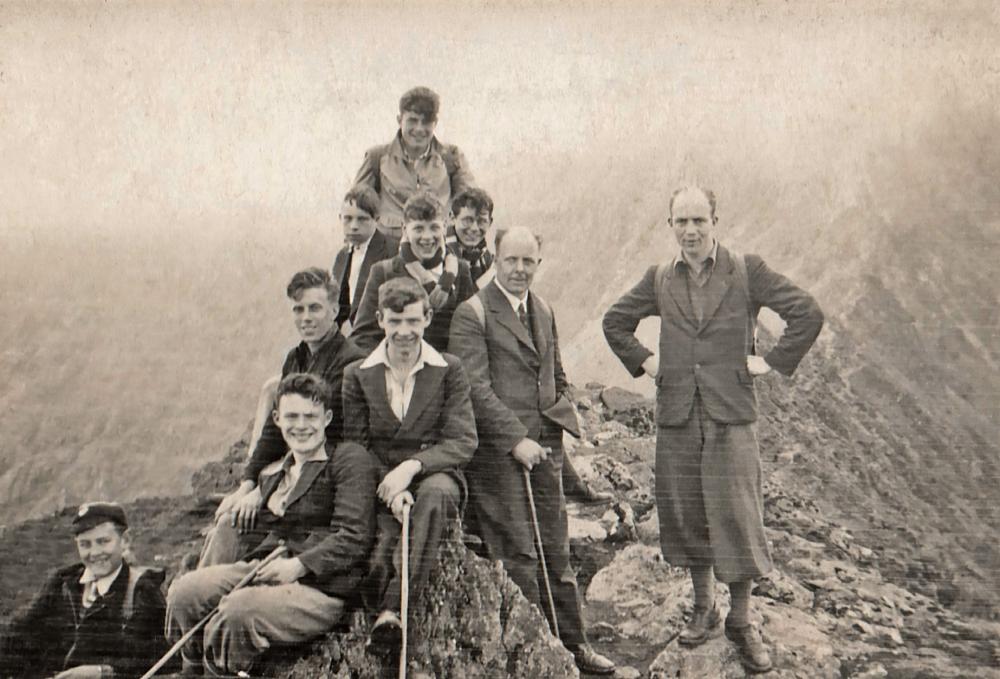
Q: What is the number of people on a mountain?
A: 10